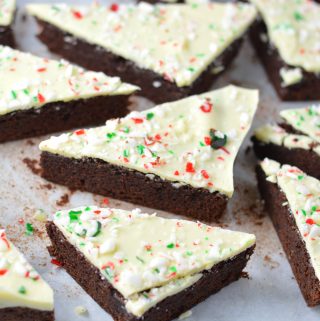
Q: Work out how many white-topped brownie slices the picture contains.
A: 9